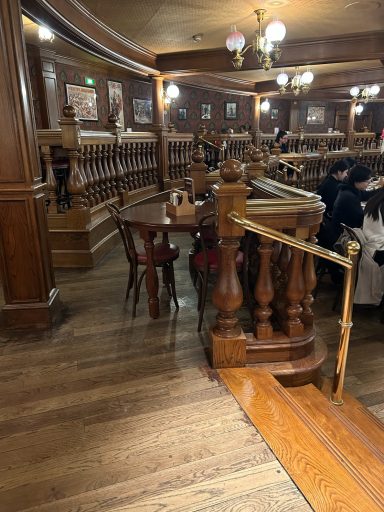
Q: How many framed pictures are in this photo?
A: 8